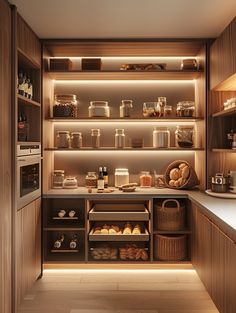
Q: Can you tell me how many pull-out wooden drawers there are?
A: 2